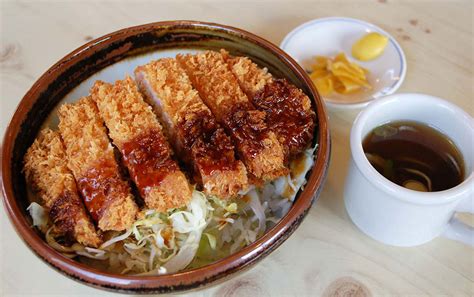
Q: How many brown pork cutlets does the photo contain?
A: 6